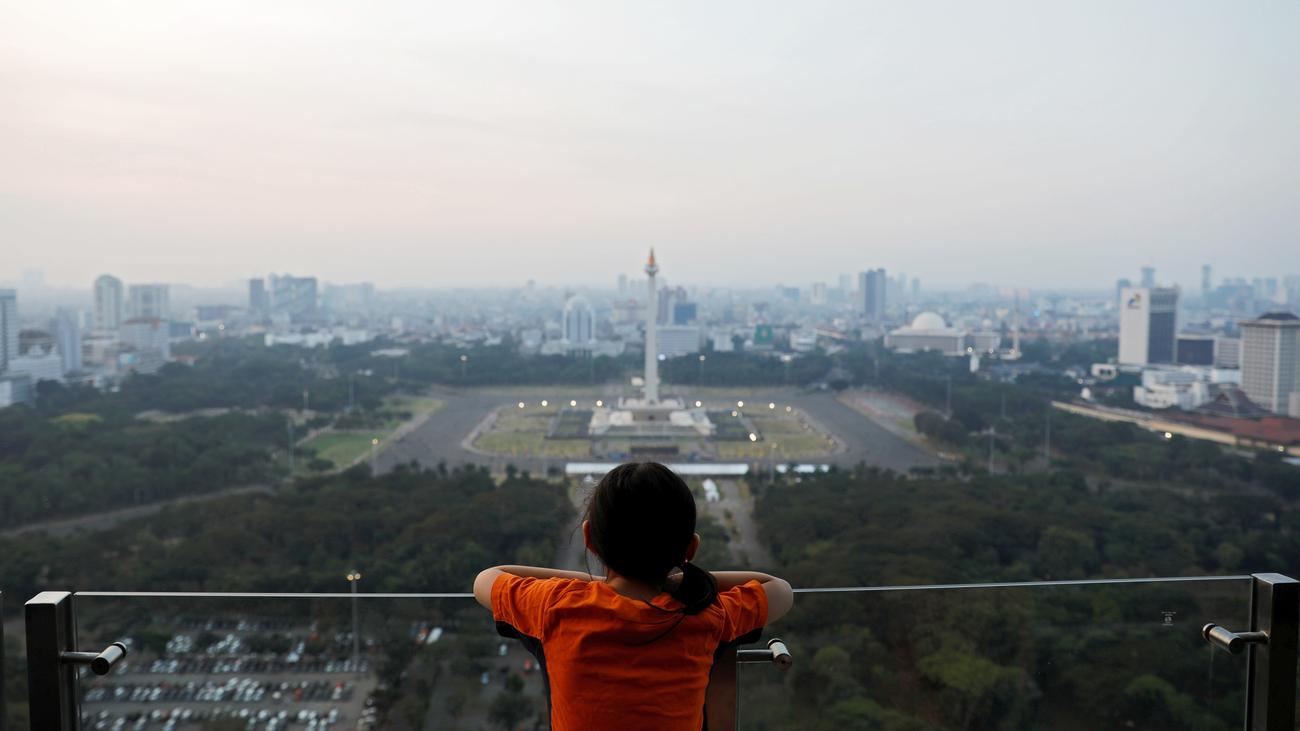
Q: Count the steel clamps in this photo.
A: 3